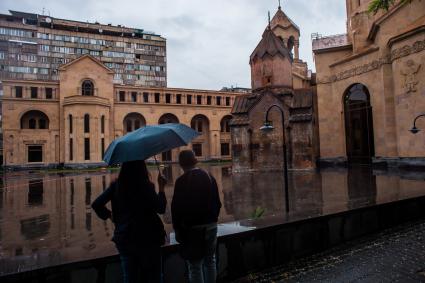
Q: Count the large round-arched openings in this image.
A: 6